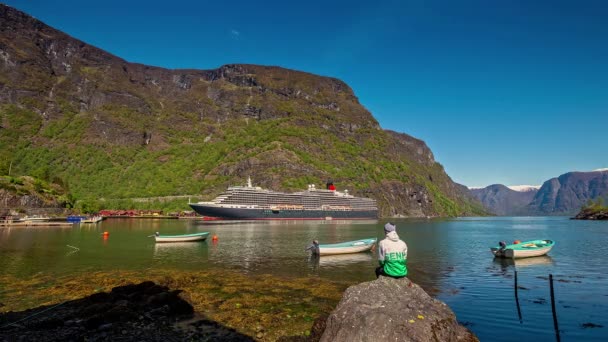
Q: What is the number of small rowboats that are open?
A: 3